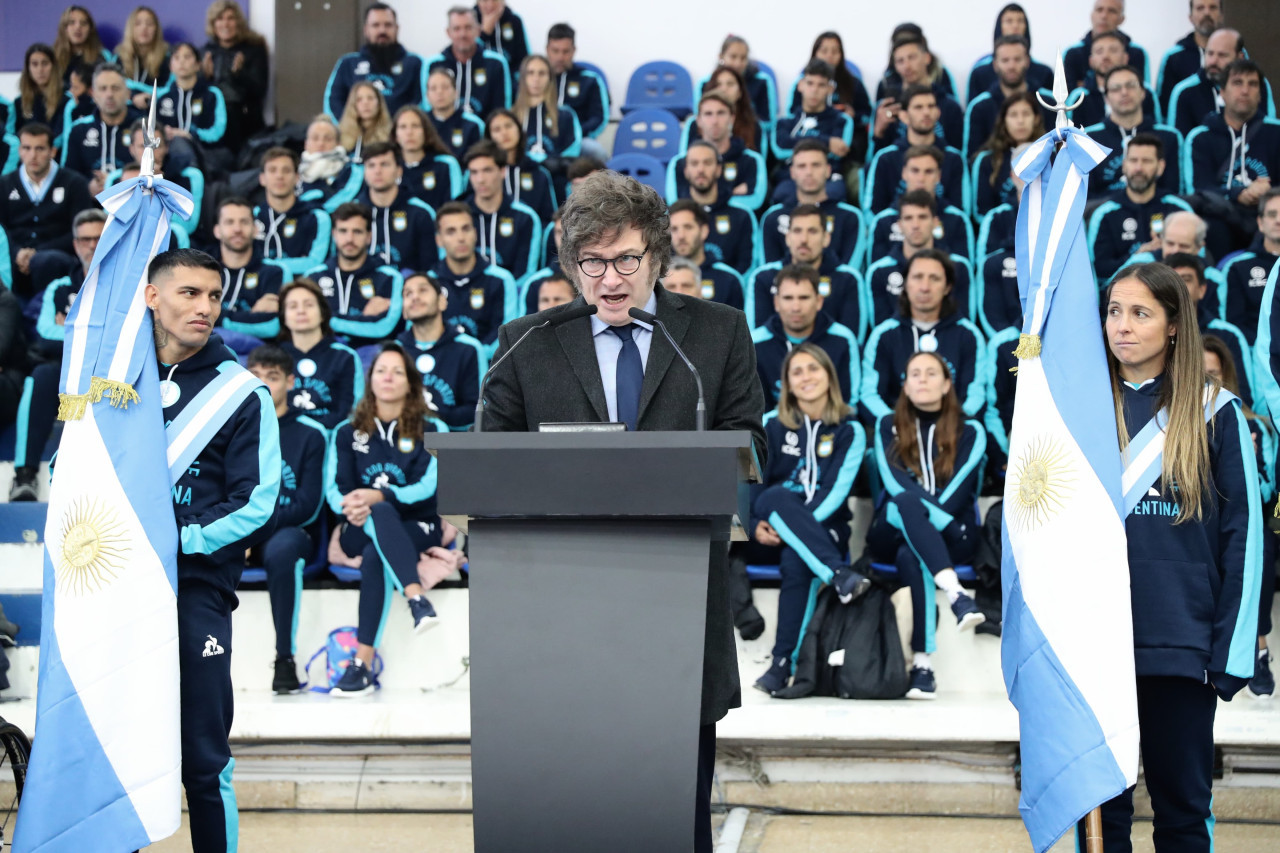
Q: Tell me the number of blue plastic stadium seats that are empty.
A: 3